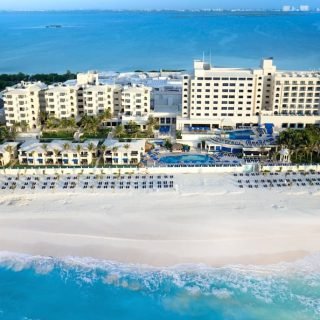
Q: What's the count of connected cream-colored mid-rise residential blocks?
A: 4